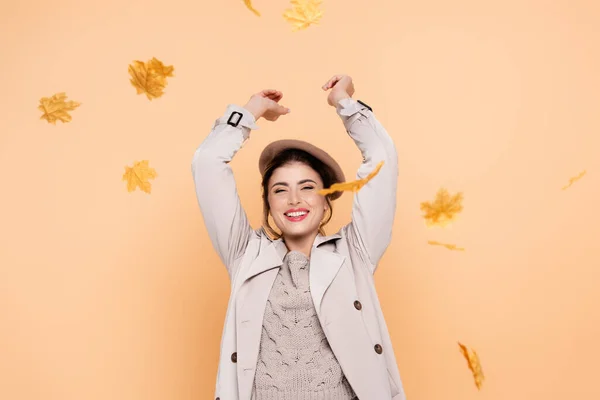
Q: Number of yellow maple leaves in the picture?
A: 10